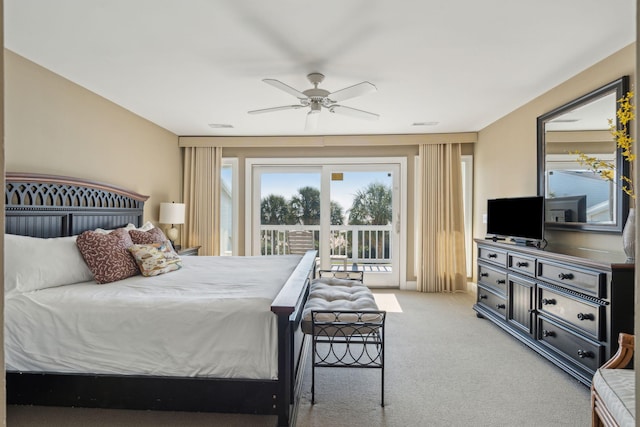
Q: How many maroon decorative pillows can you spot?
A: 2